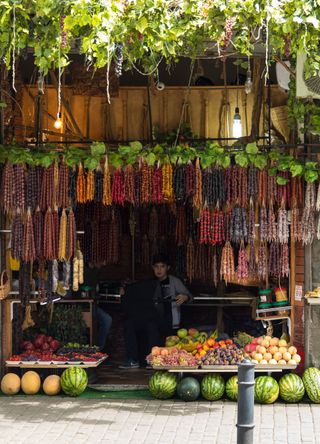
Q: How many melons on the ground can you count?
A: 11